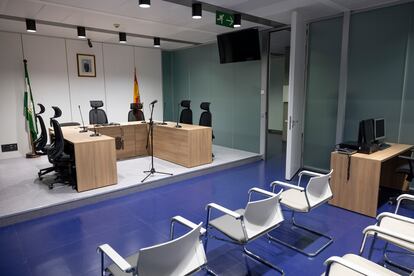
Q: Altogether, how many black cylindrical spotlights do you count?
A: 7